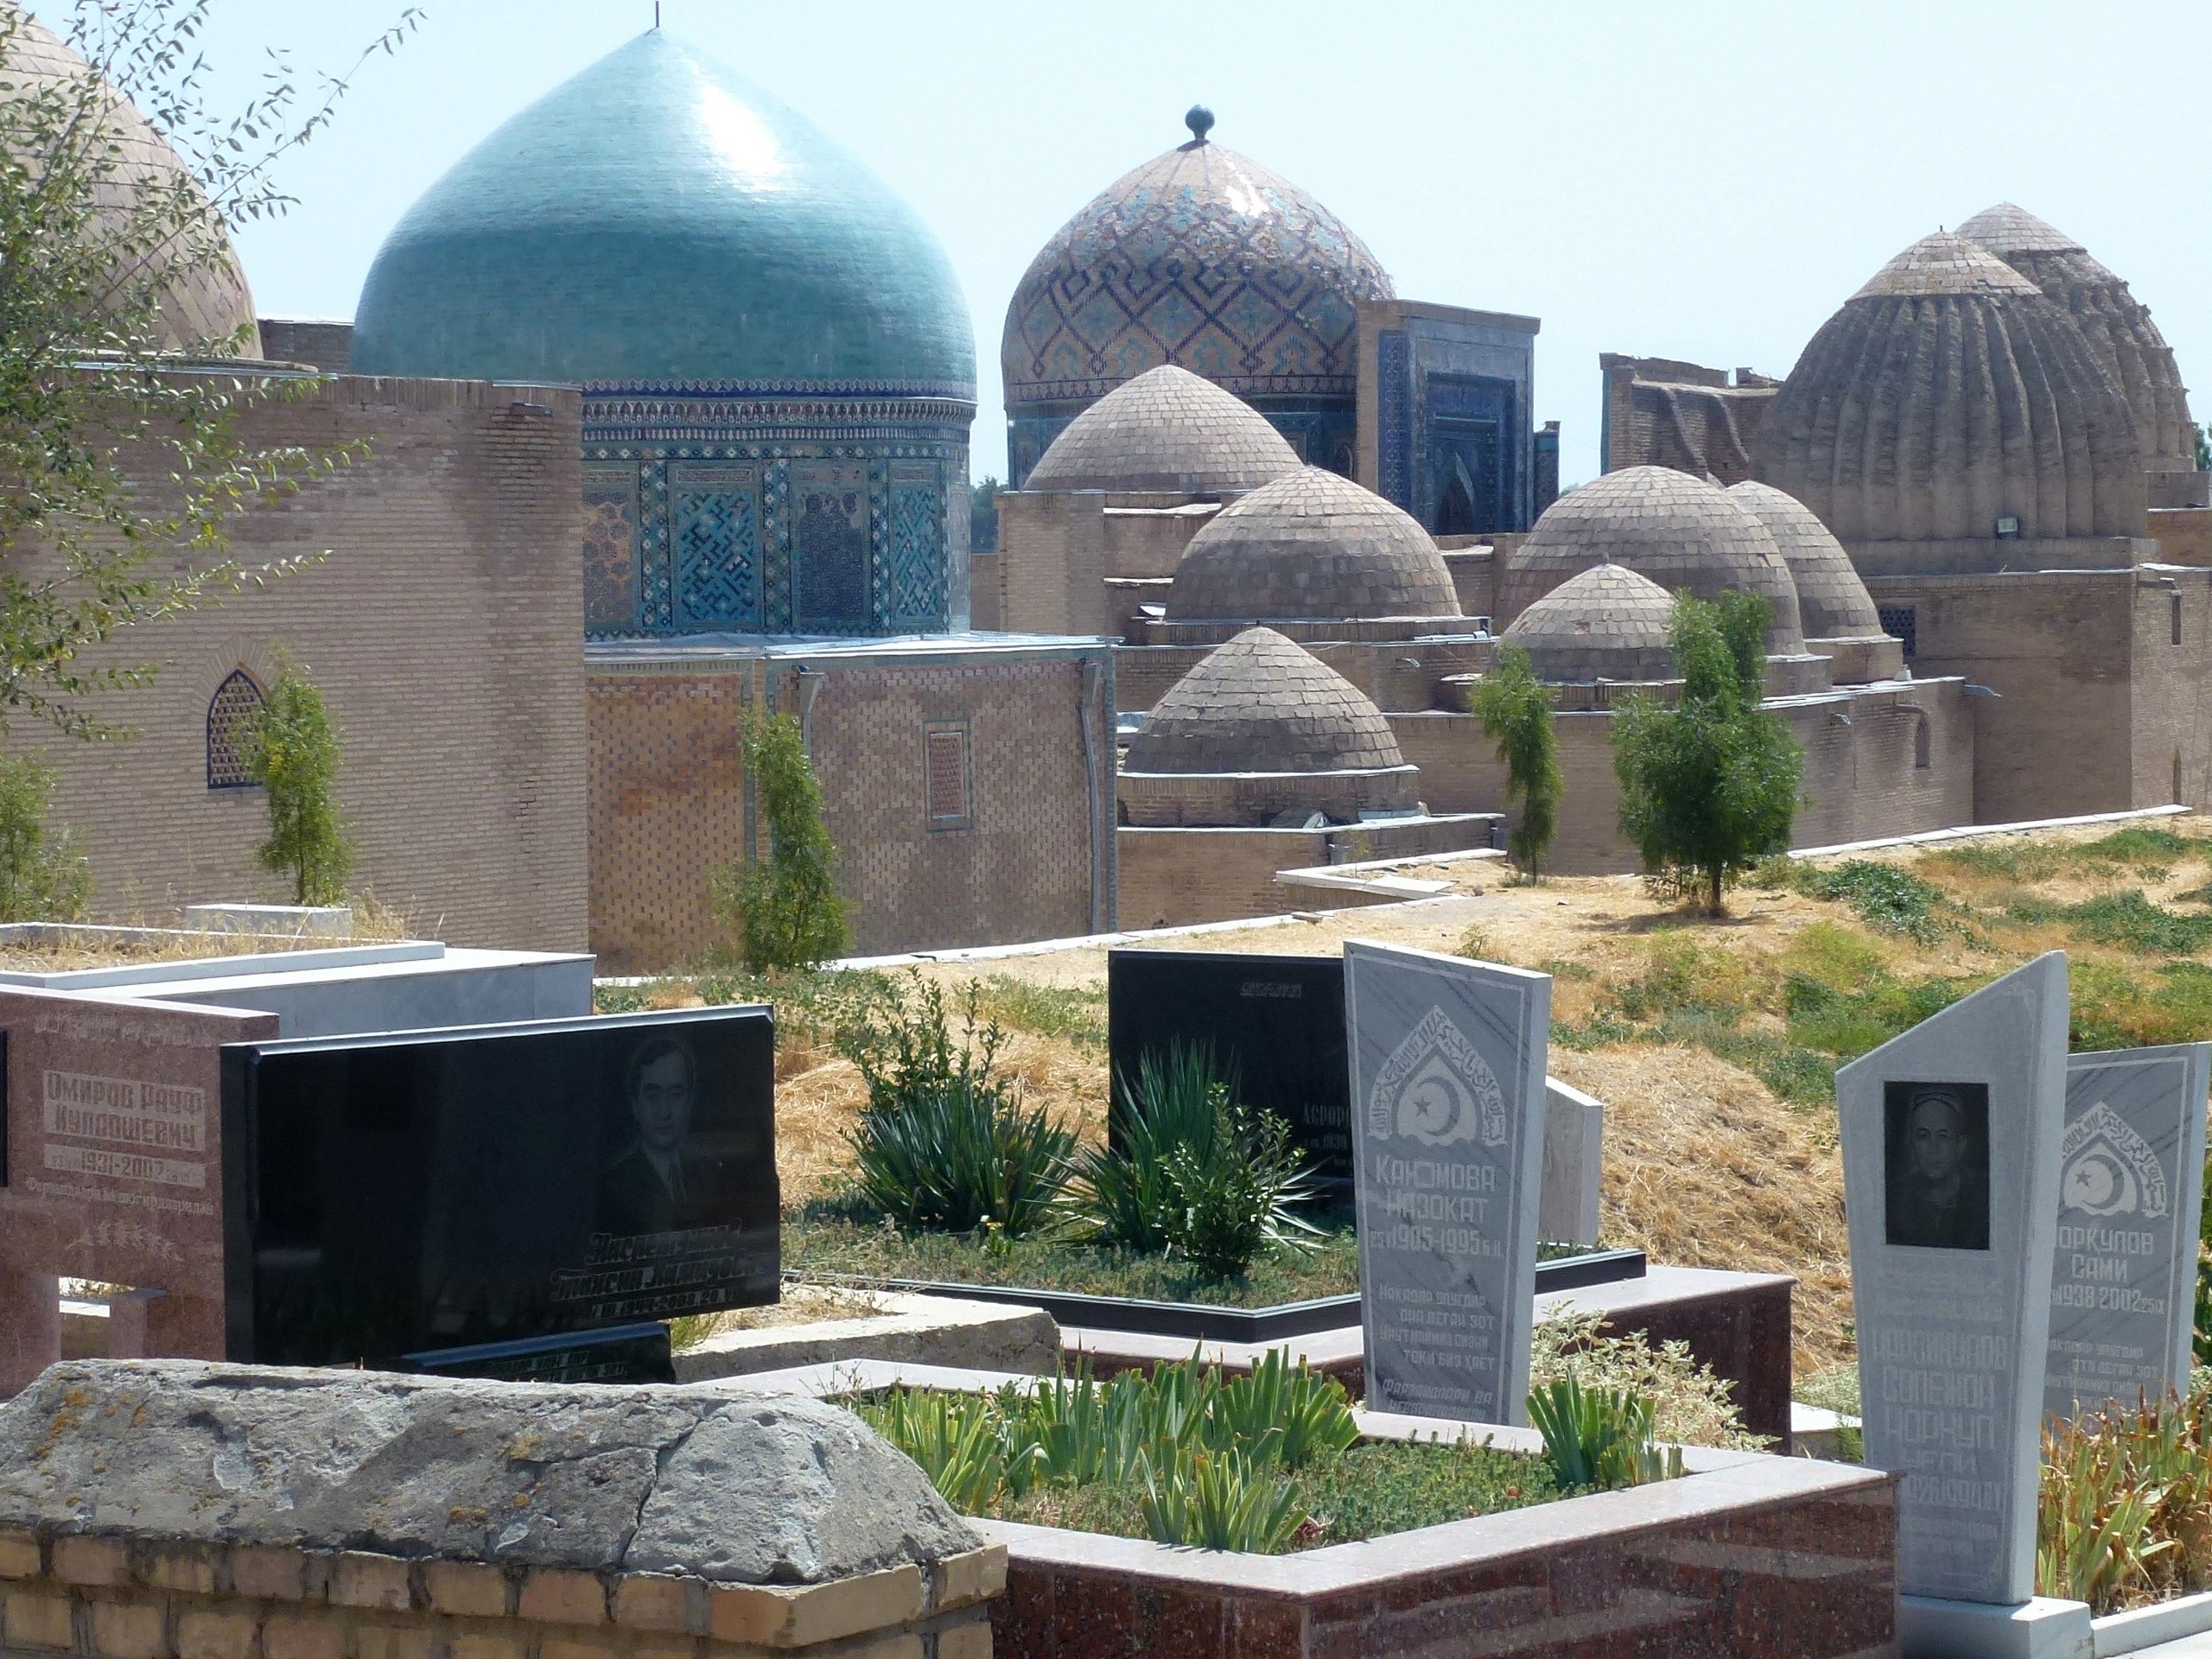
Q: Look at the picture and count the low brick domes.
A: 6